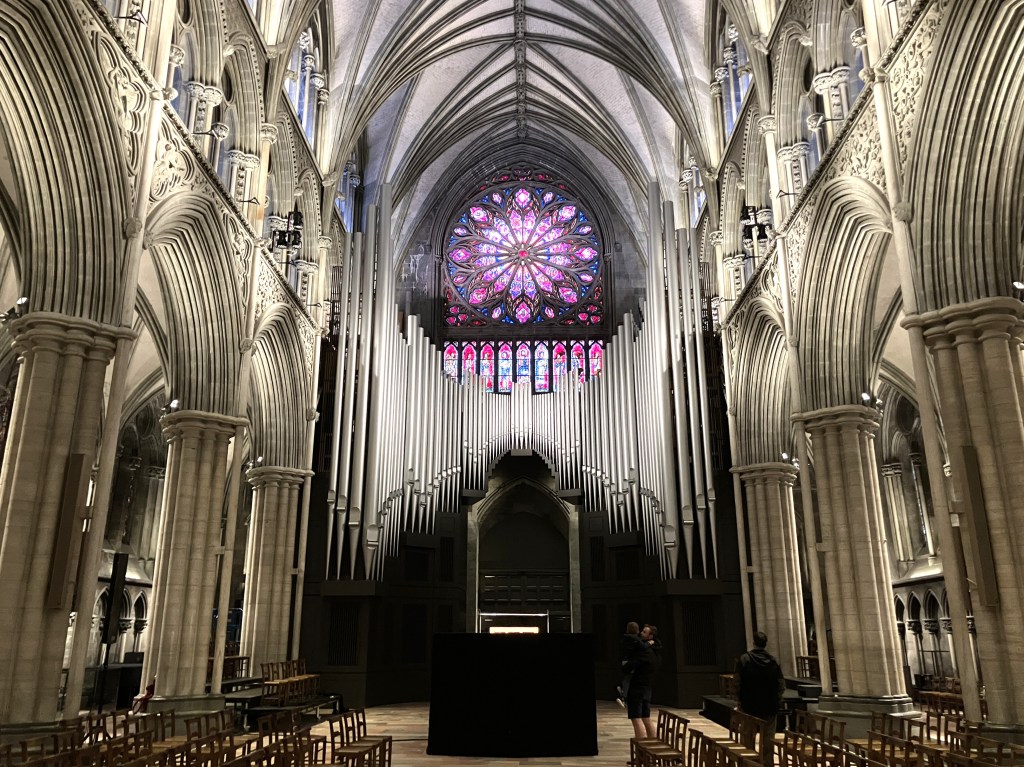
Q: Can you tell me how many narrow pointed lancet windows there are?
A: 9